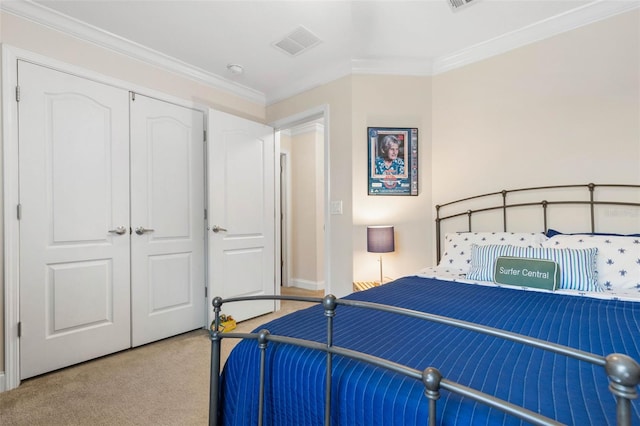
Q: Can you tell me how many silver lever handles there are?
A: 3